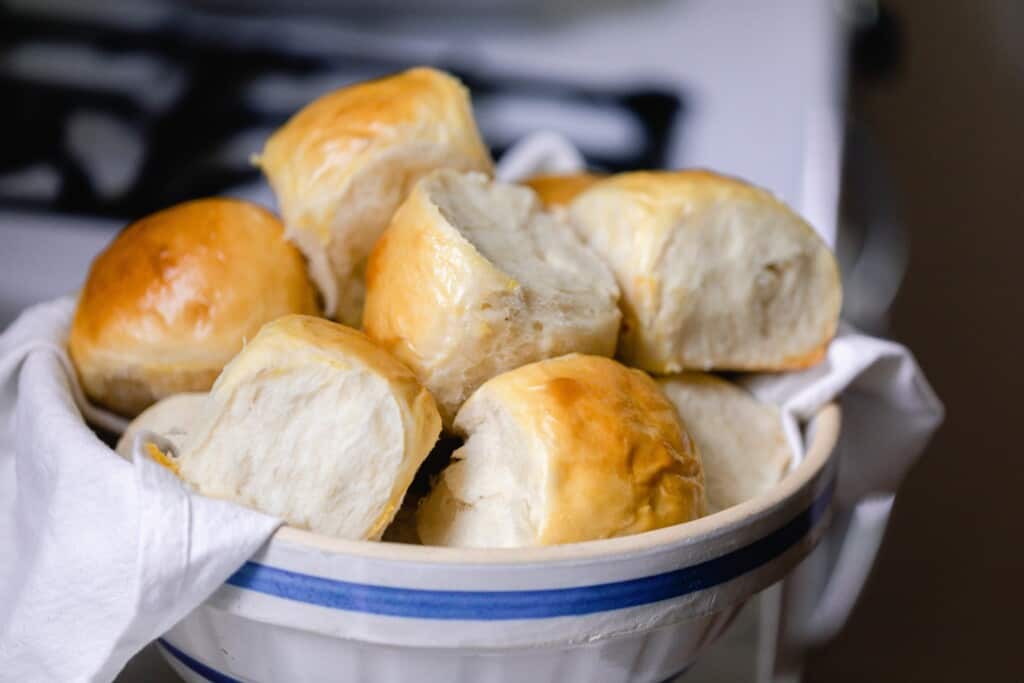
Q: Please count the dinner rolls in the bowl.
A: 9